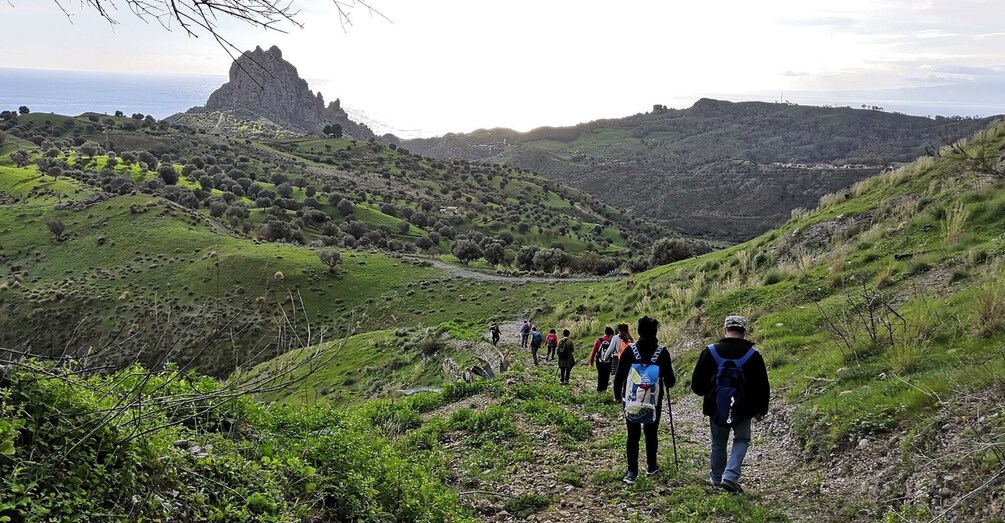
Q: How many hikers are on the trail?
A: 9